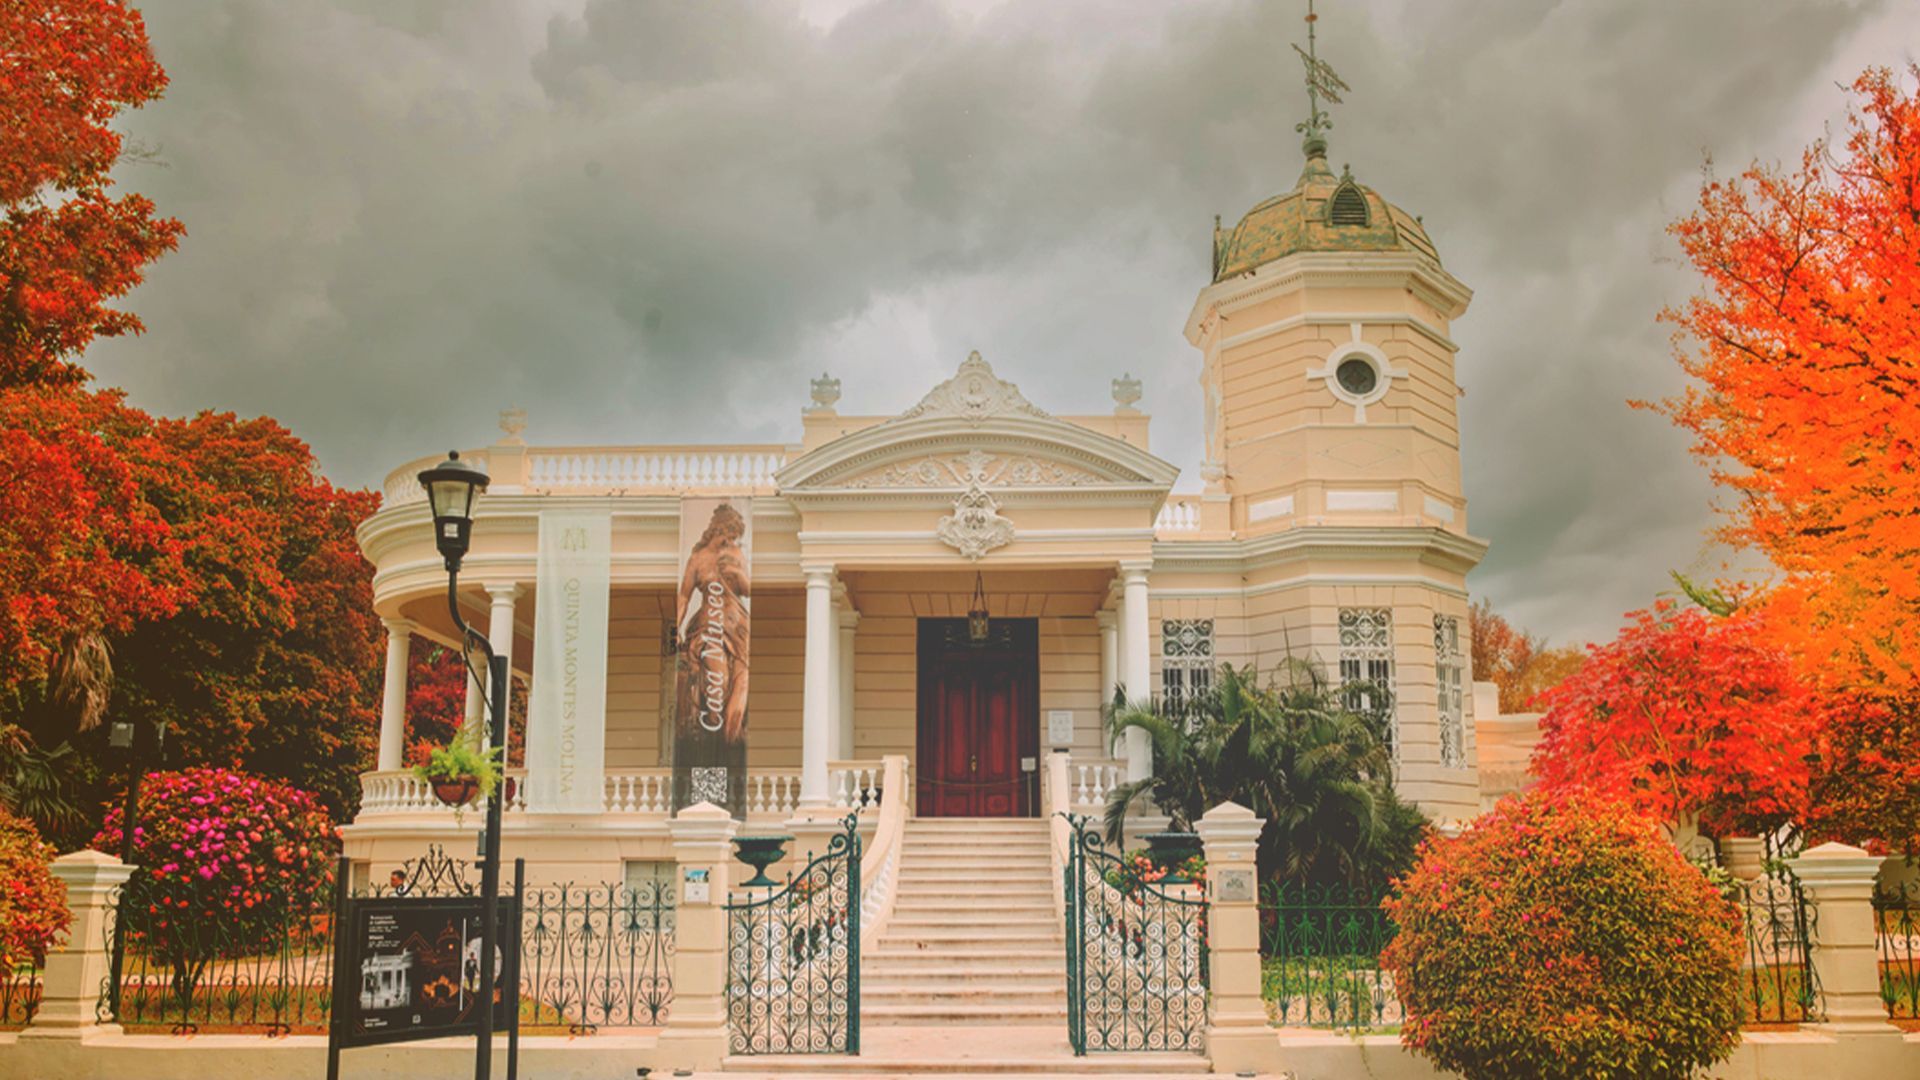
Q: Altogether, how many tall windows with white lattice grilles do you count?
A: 3